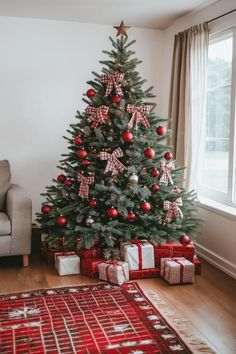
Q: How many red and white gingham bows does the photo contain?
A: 7